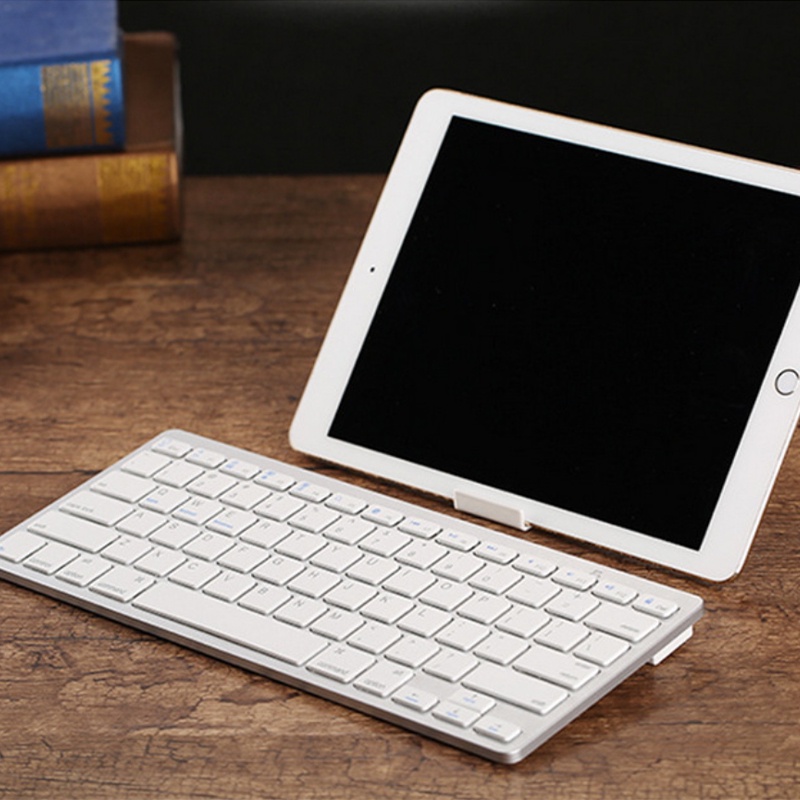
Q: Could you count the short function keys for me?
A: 14